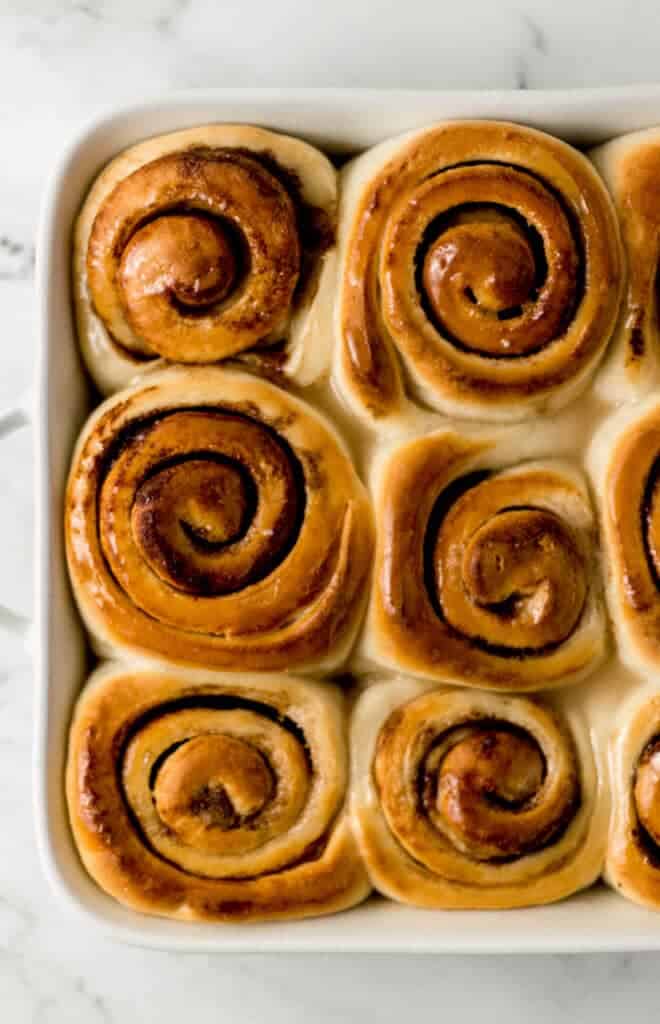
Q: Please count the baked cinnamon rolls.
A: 9